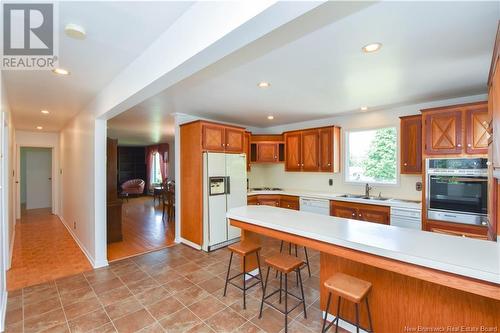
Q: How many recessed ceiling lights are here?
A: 7